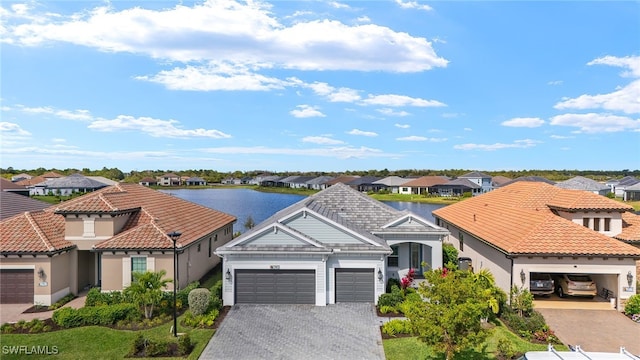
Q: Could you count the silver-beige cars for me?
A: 1